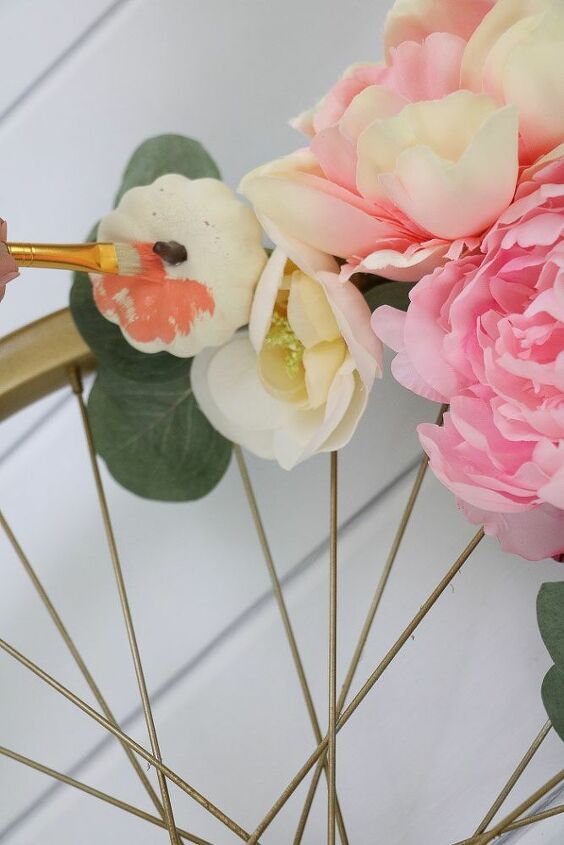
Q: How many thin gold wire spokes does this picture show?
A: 11